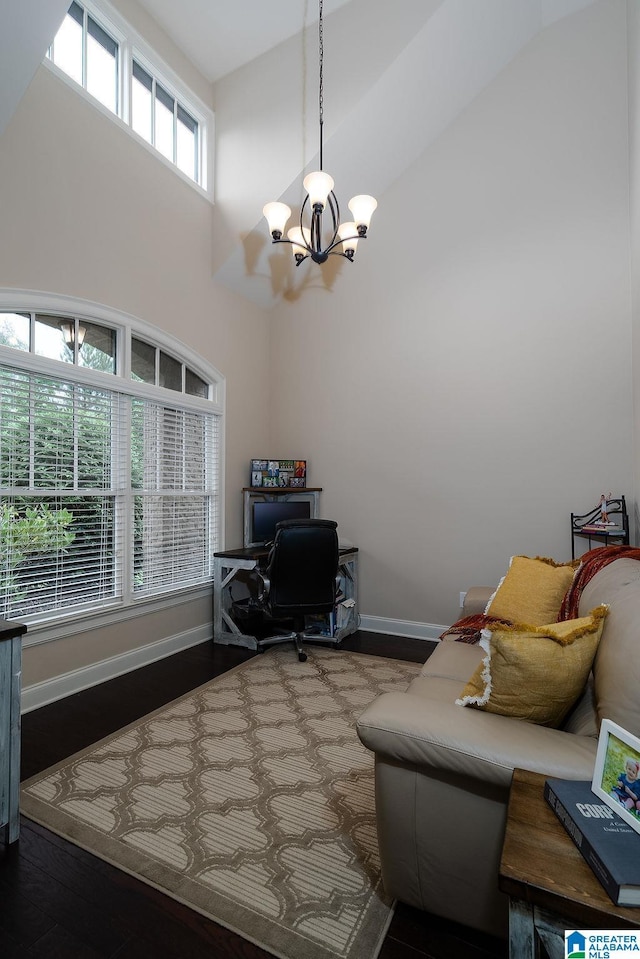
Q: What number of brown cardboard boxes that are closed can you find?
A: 0